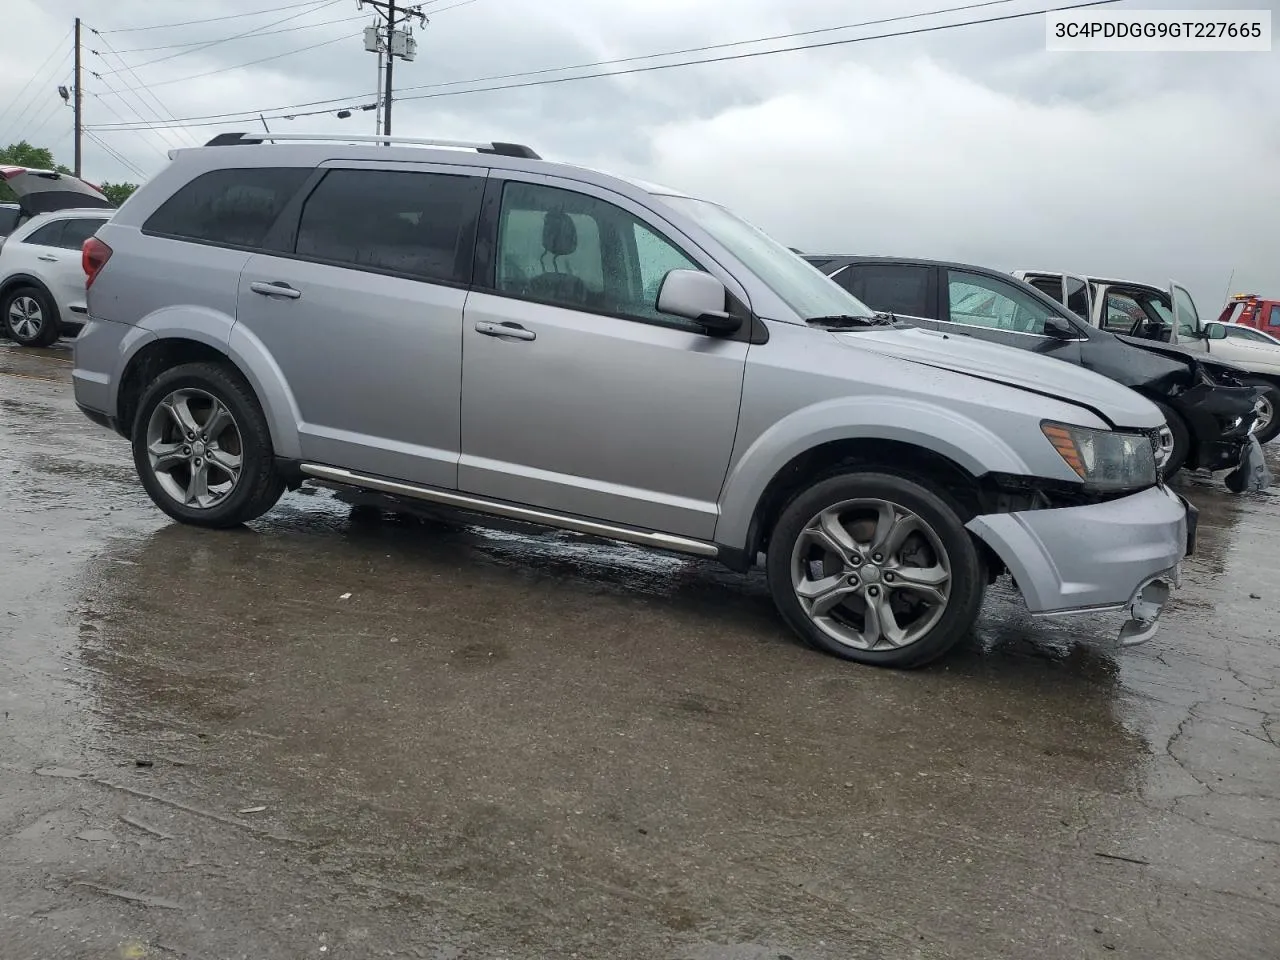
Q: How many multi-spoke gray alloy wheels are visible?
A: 2